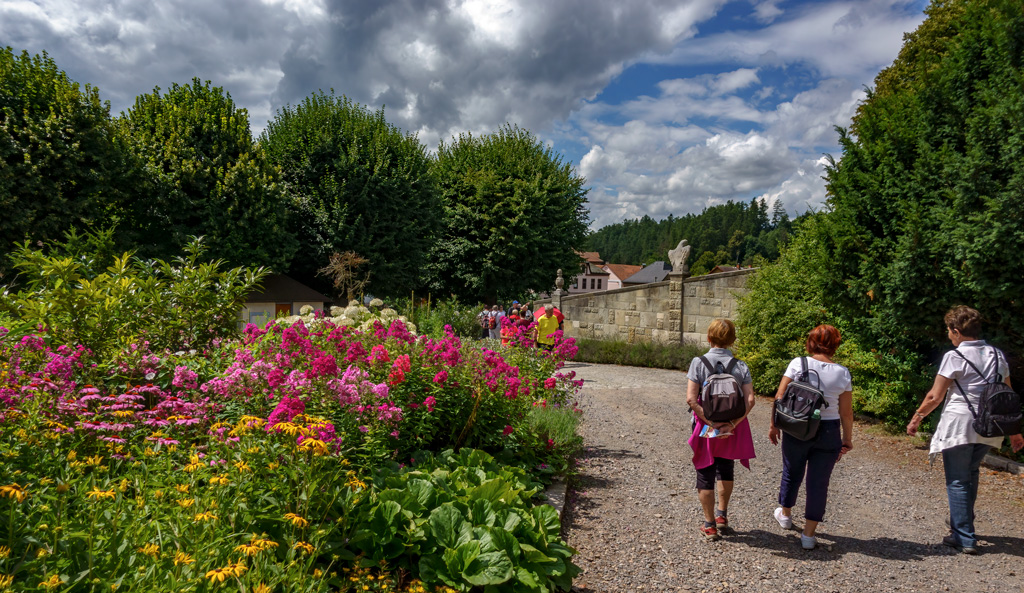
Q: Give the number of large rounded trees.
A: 4